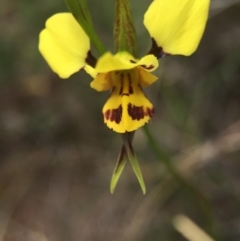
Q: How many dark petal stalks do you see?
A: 2